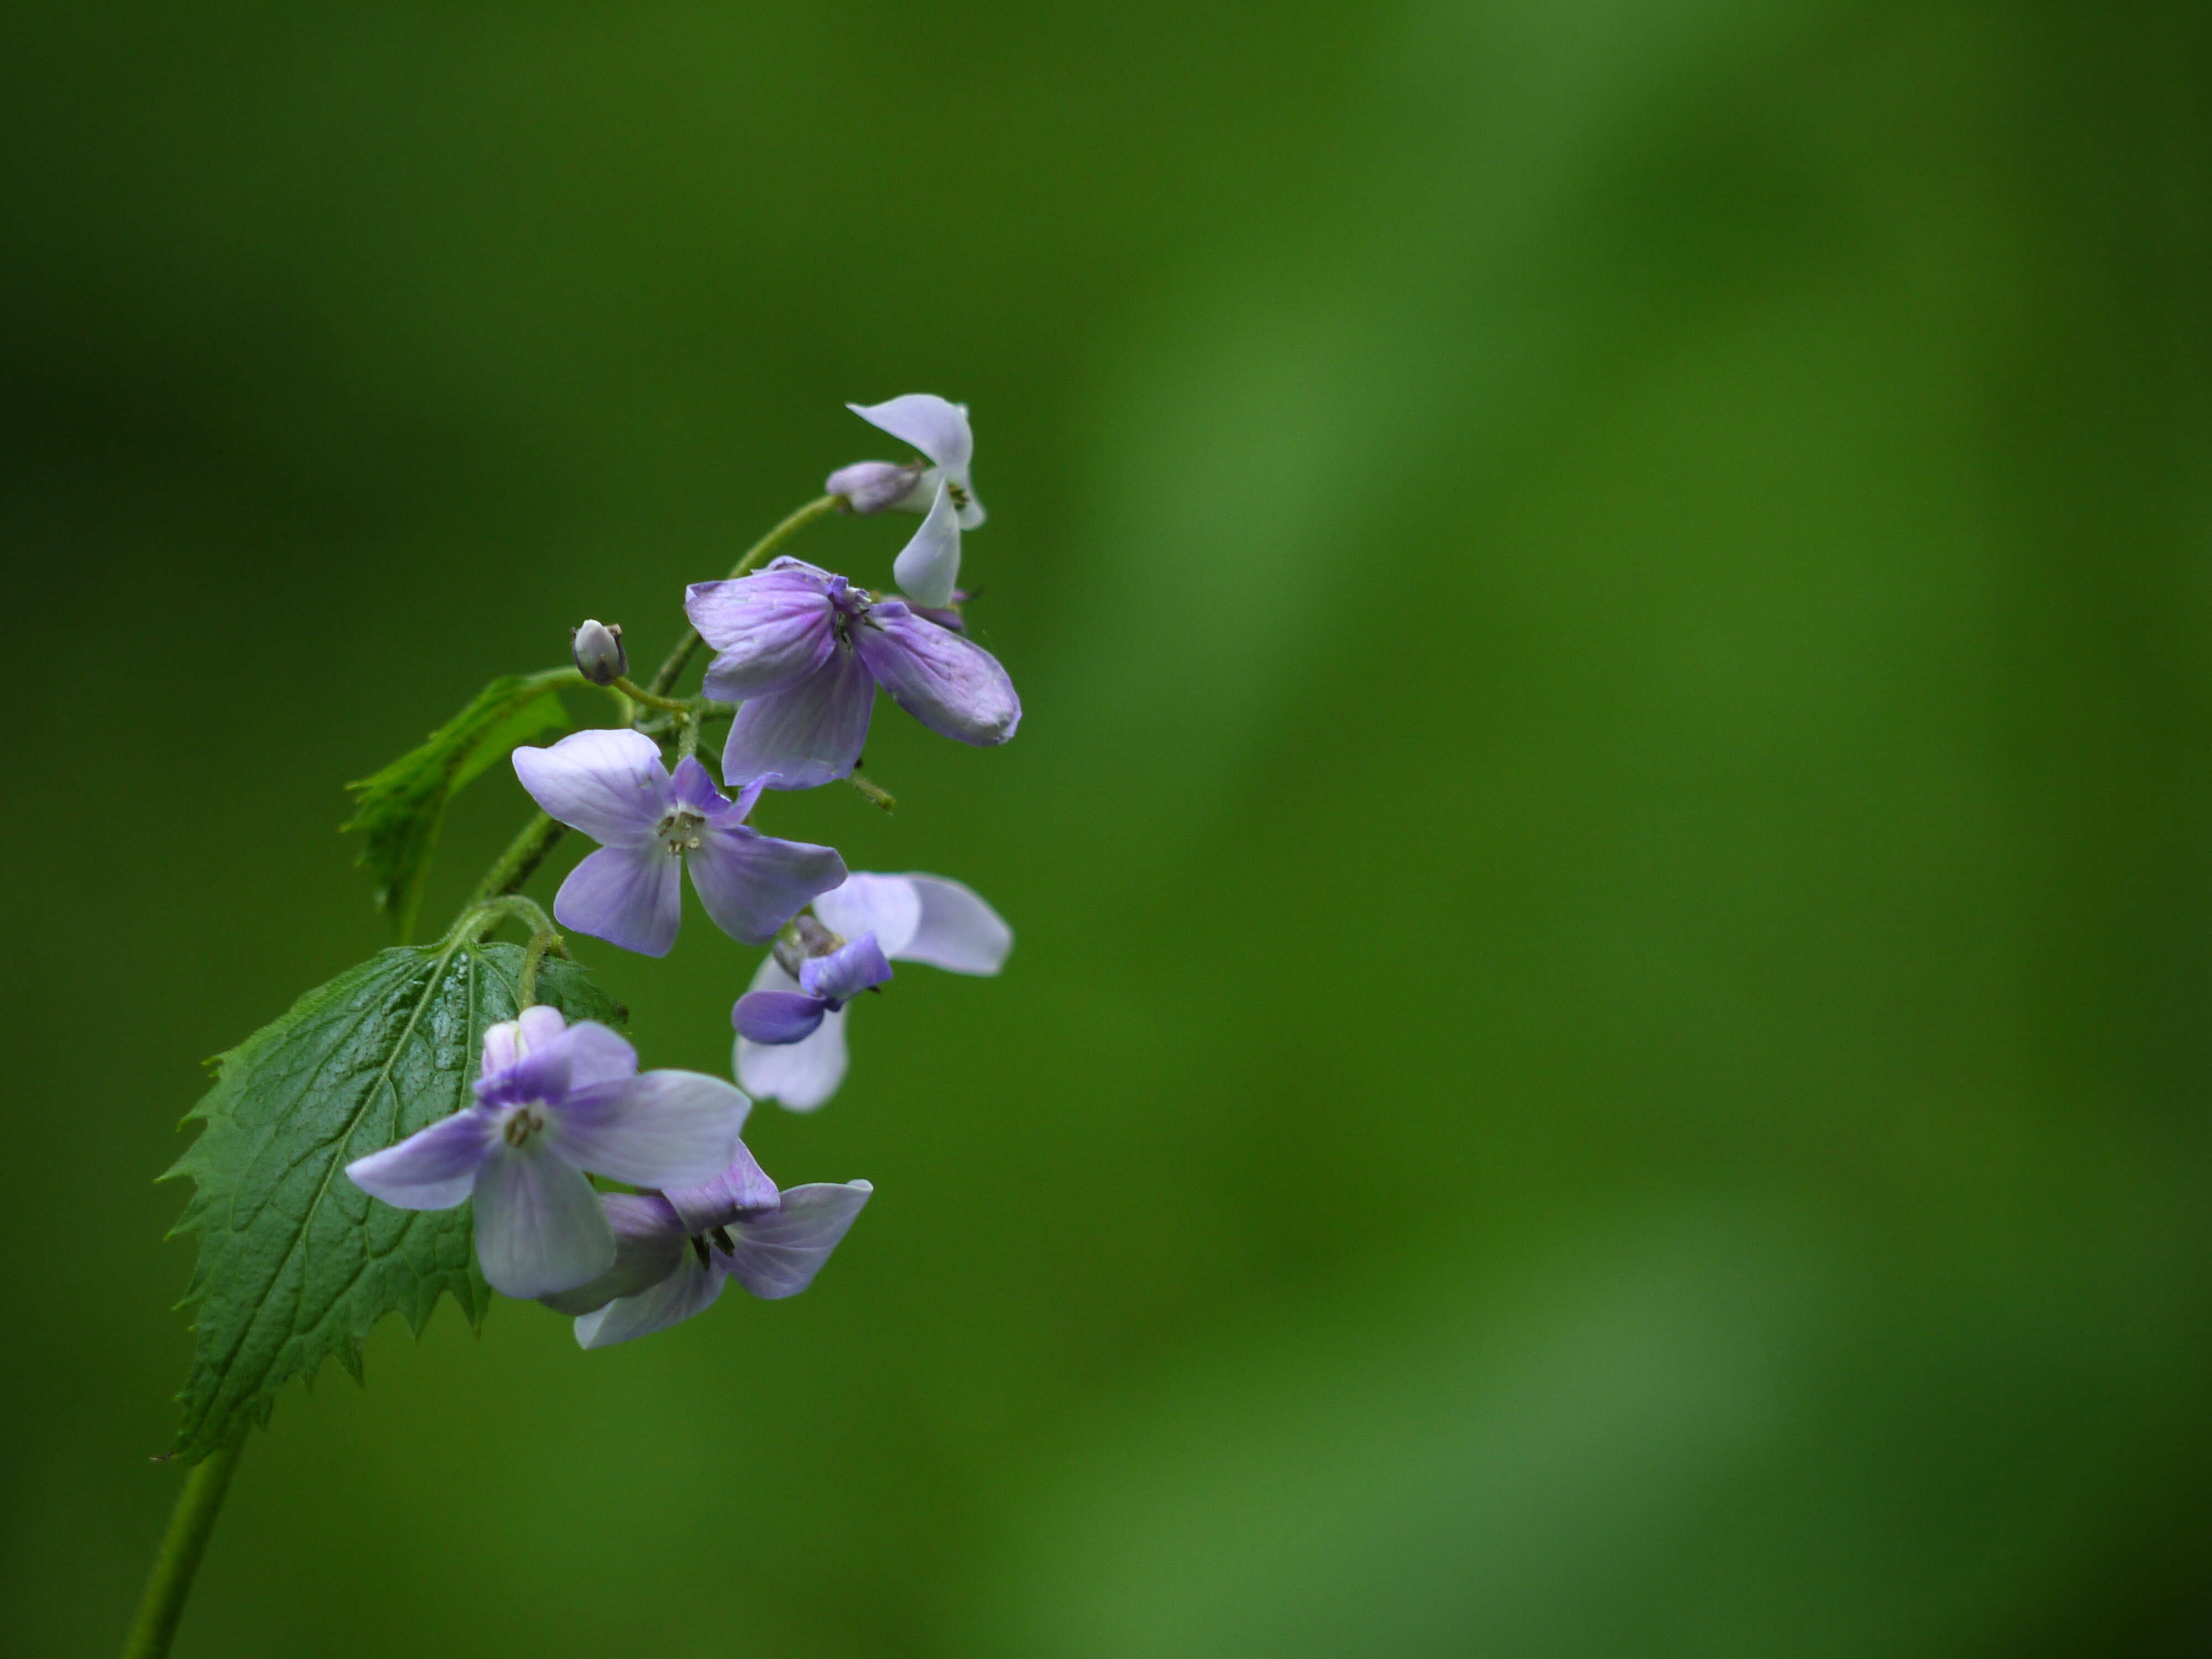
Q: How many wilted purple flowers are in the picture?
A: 1